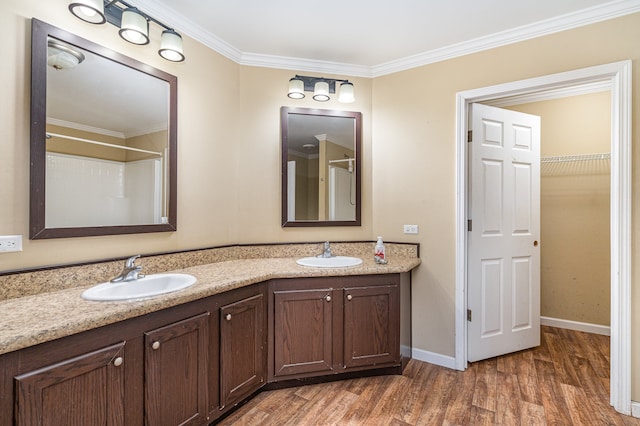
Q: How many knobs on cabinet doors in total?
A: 5